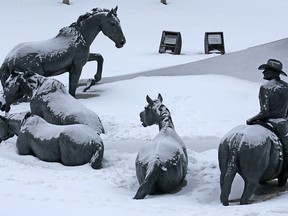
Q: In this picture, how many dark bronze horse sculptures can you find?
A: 5